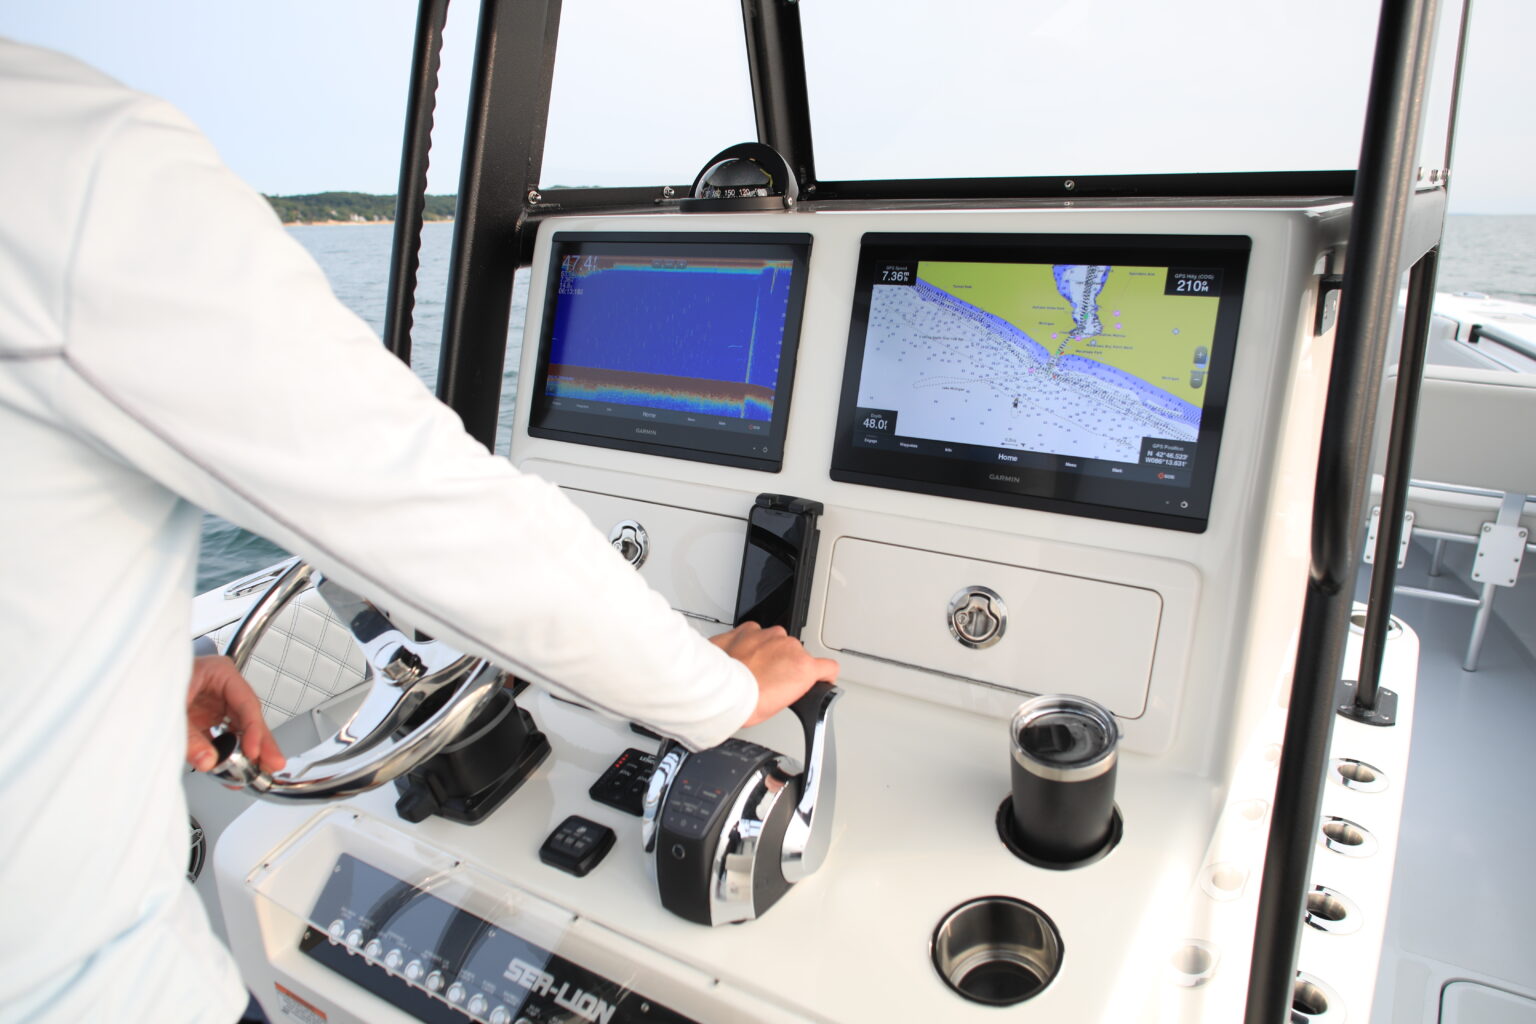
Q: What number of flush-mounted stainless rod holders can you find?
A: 5